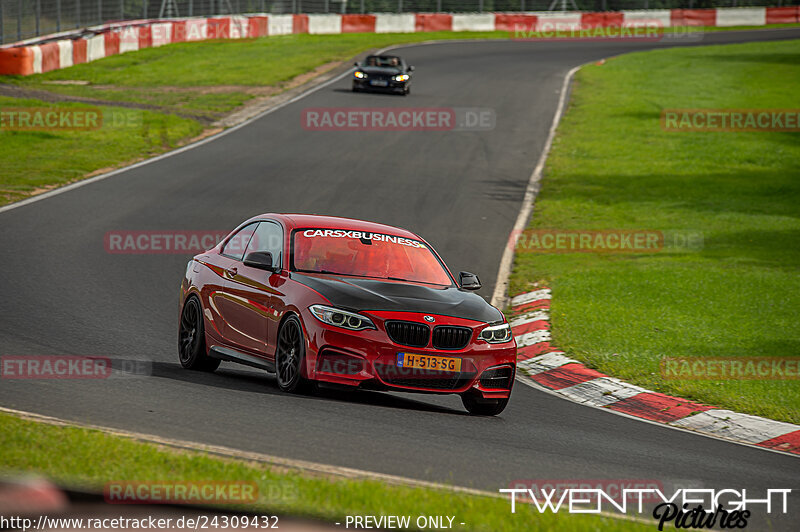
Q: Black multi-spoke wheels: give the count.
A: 2